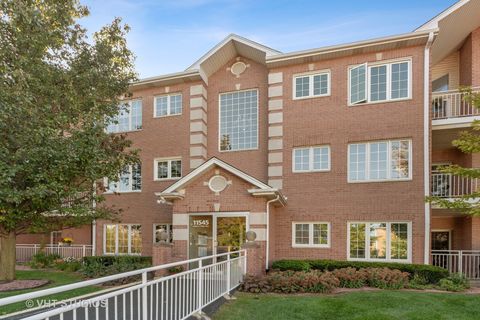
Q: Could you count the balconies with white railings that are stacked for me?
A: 3